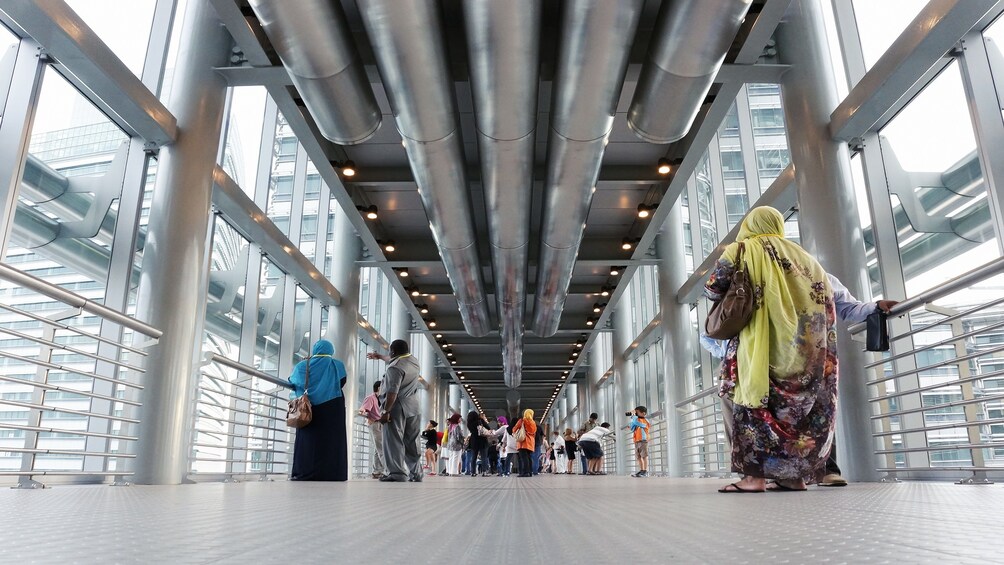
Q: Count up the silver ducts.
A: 5